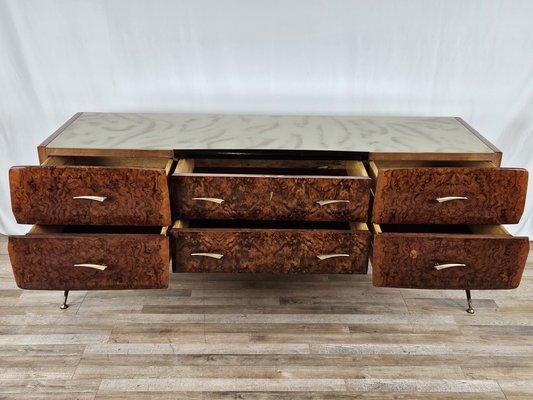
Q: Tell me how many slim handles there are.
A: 8